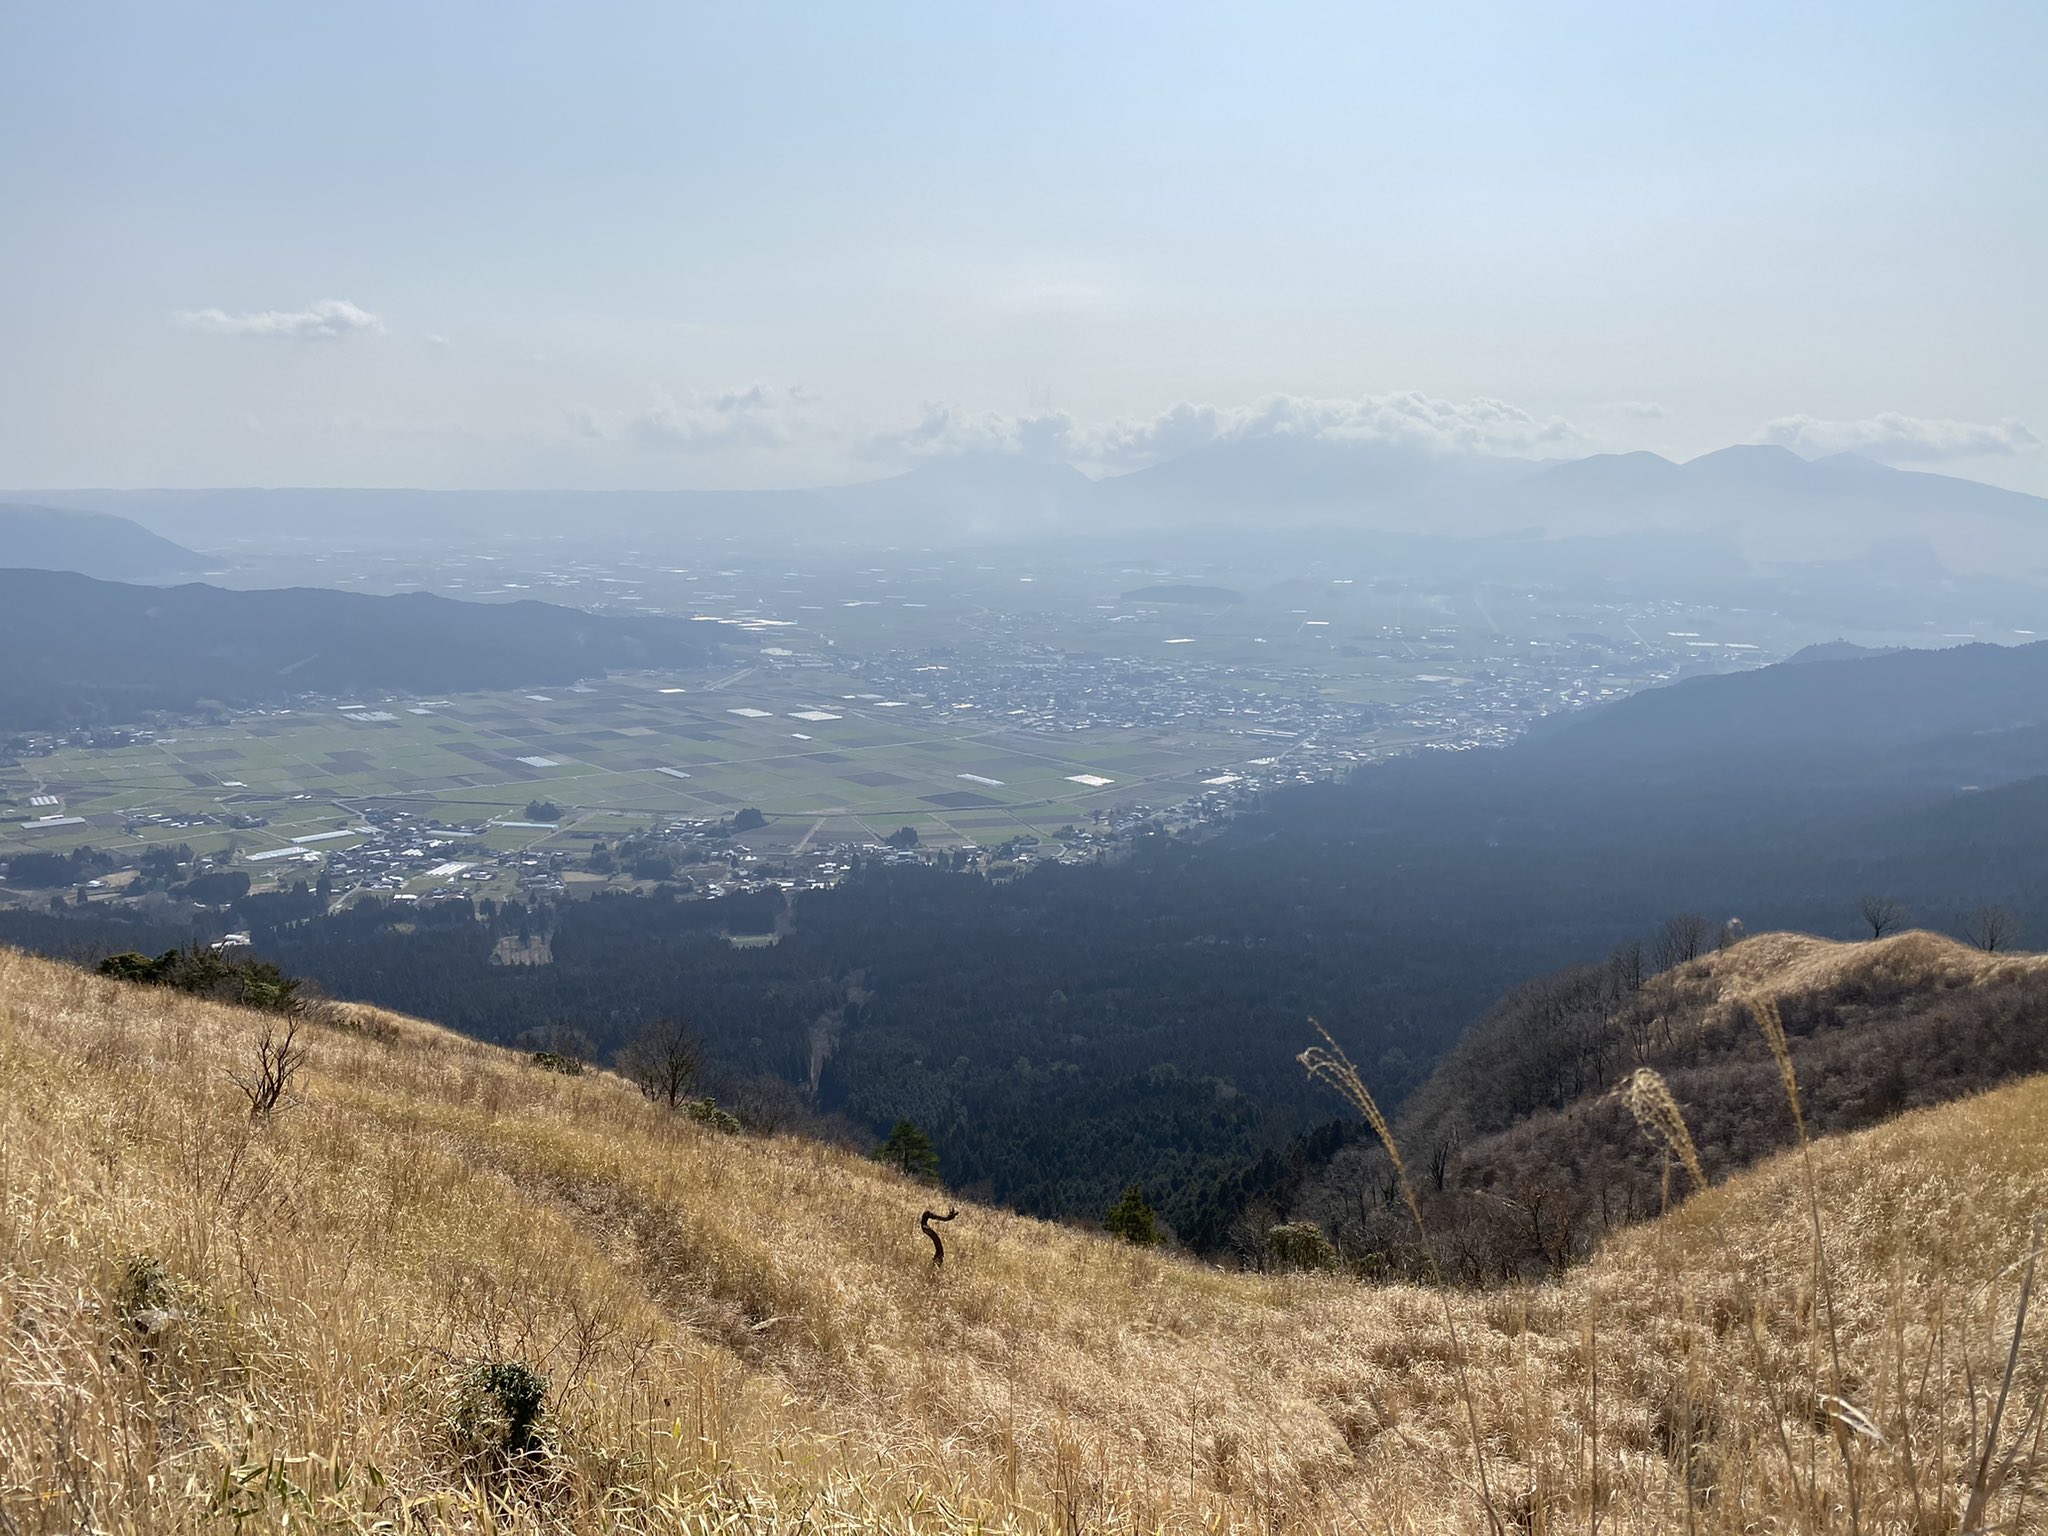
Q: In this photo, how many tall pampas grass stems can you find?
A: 3